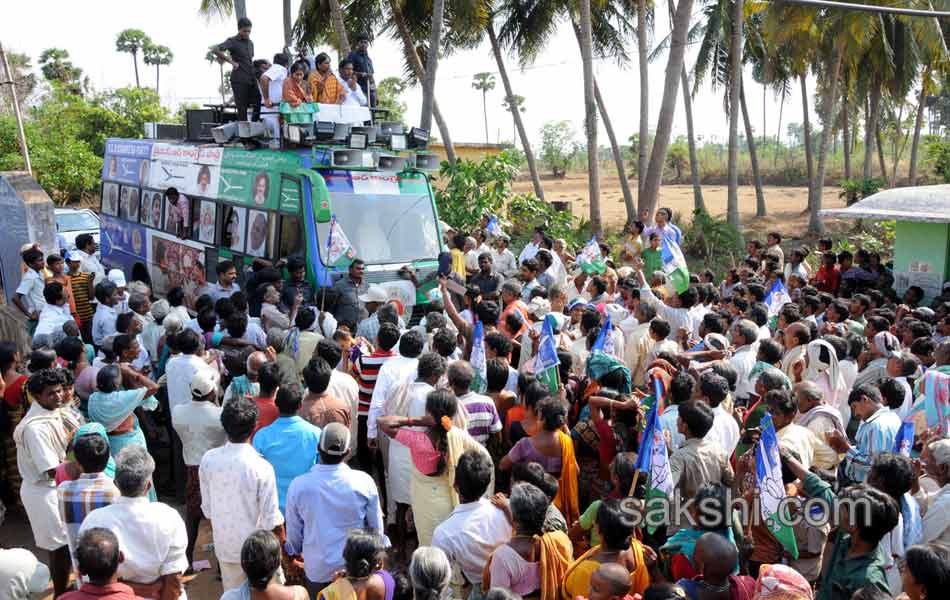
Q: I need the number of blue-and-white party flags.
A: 11